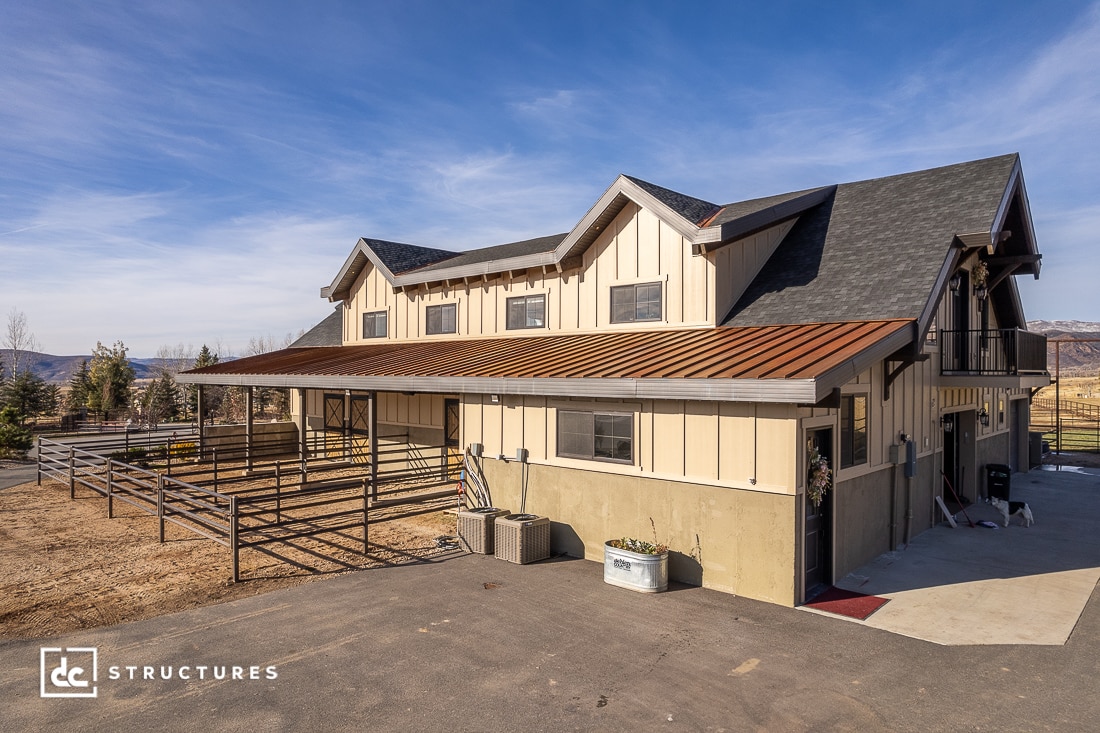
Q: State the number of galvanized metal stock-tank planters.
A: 1